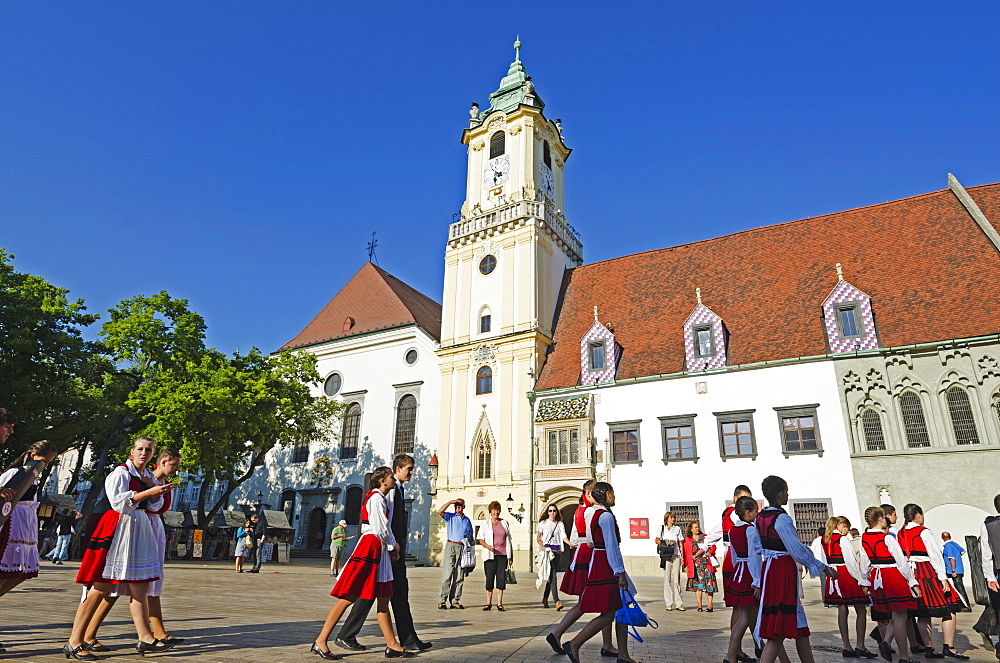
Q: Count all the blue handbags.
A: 1